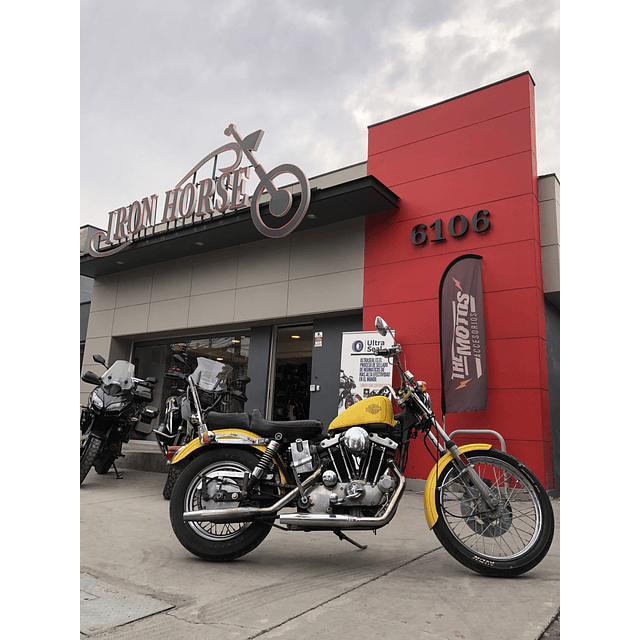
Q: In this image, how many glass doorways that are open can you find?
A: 1